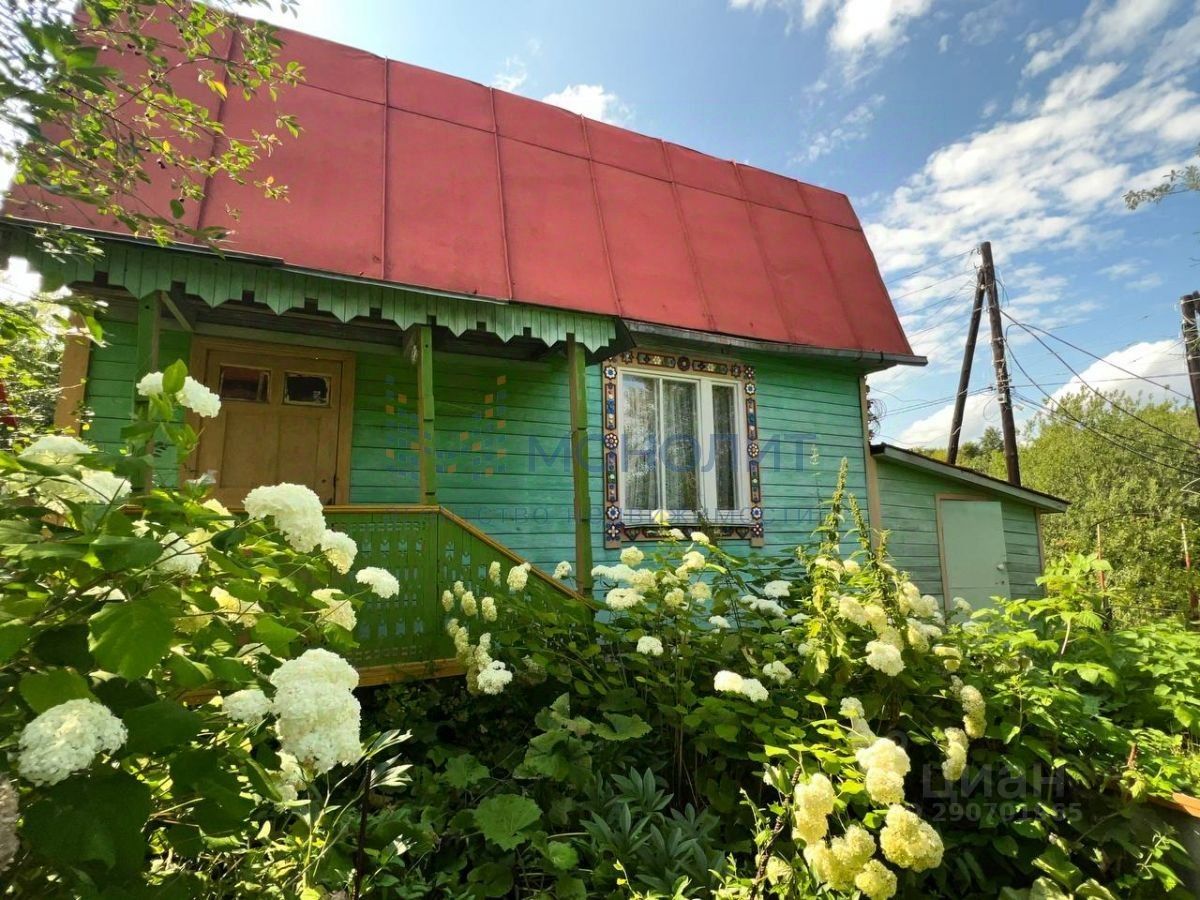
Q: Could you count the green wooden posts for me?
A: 3